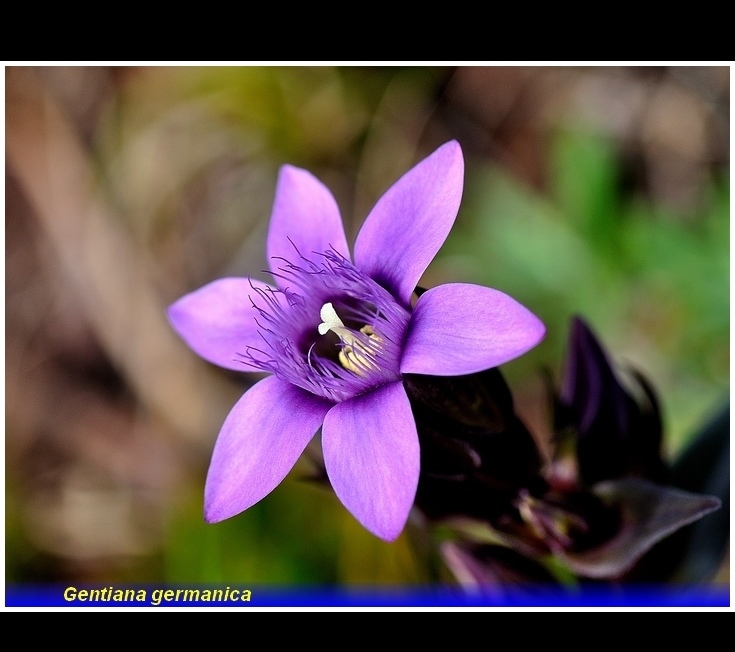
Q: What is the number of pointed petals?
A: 6